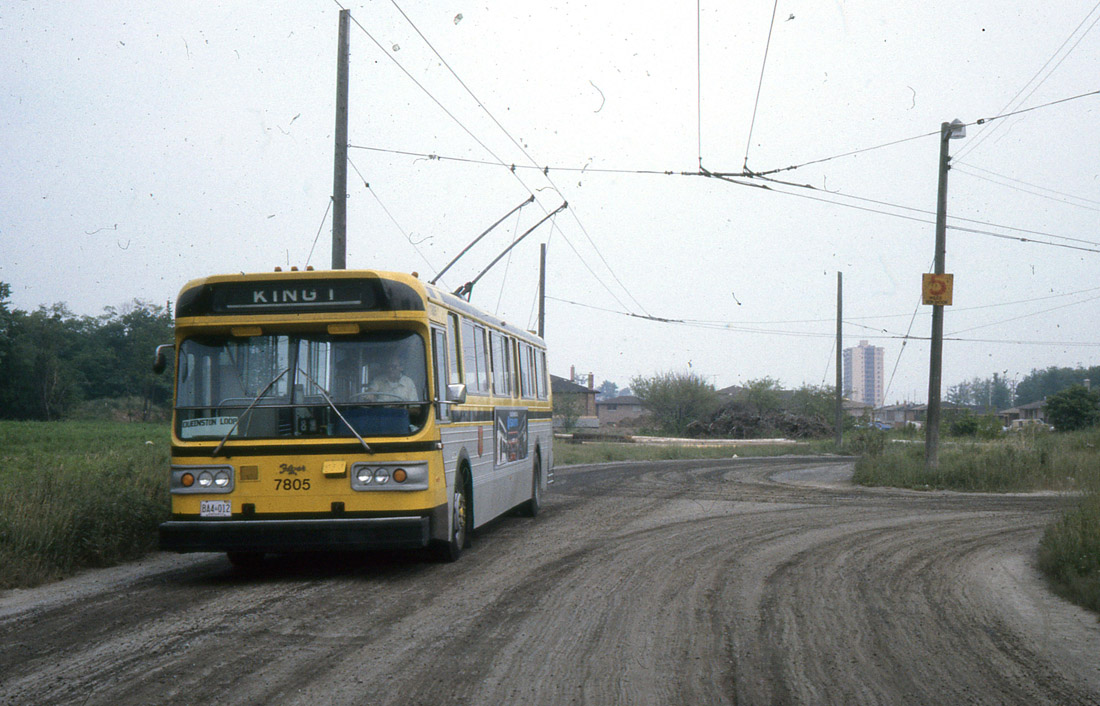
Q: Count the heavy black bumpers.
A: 1